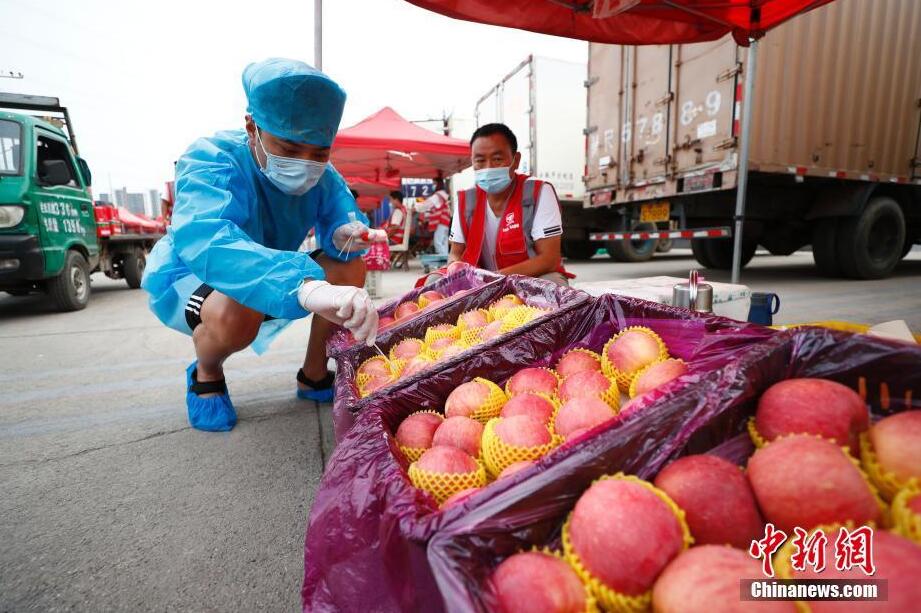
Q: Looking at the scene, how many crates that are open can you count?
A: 4